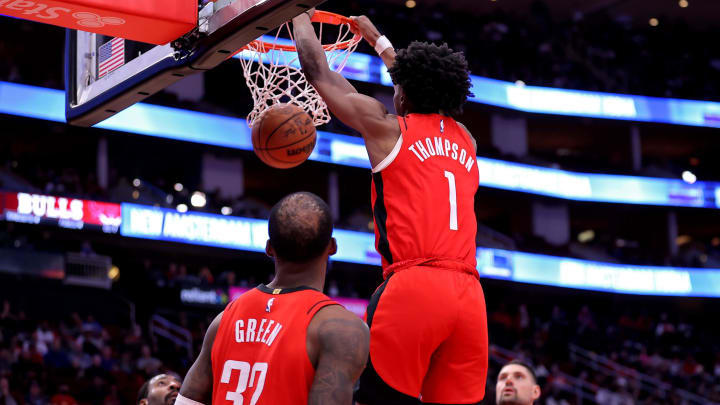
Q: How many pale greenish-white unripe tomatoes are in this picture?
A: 0